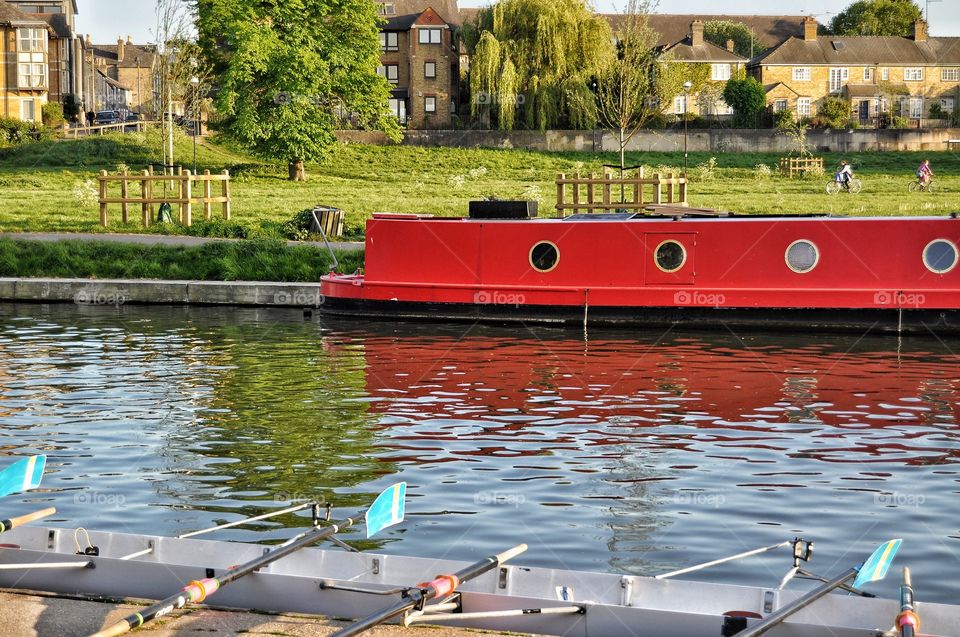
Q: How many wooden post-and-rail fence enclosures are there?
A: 3